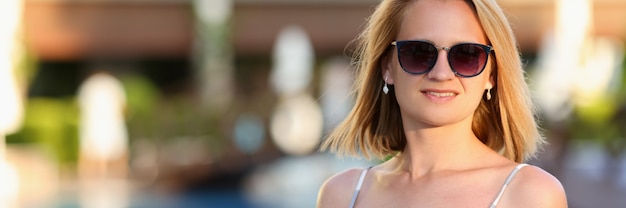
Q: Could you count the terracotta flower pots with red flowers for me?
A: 0